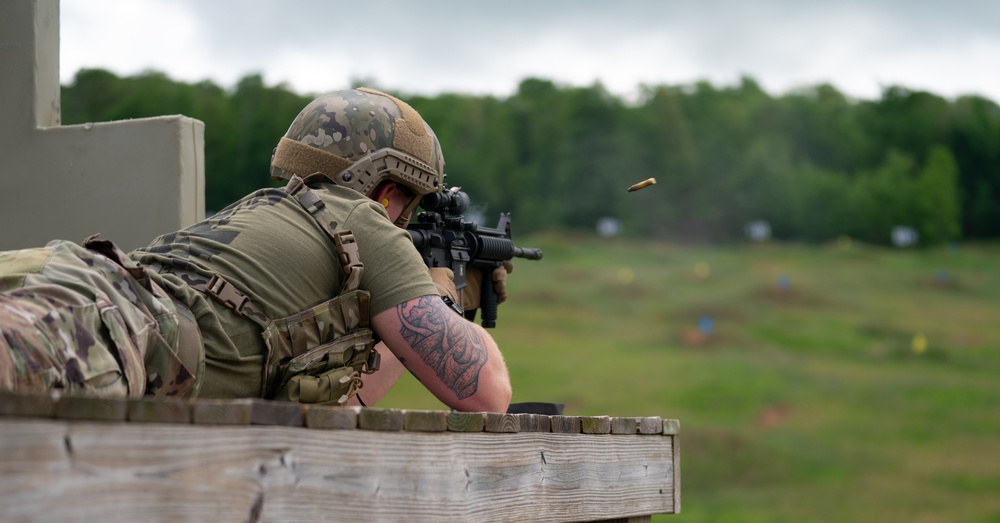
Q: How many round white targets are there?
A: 3